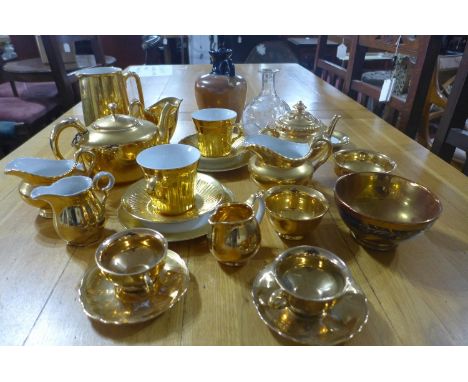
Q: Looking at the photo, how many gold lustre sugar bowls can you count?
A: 2